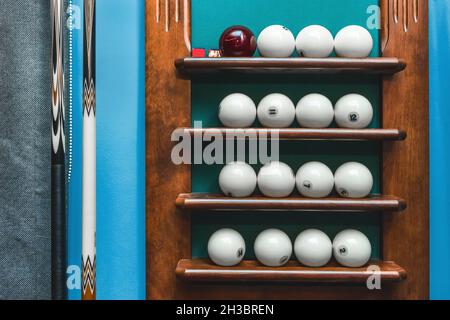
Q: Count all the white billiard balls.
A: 15